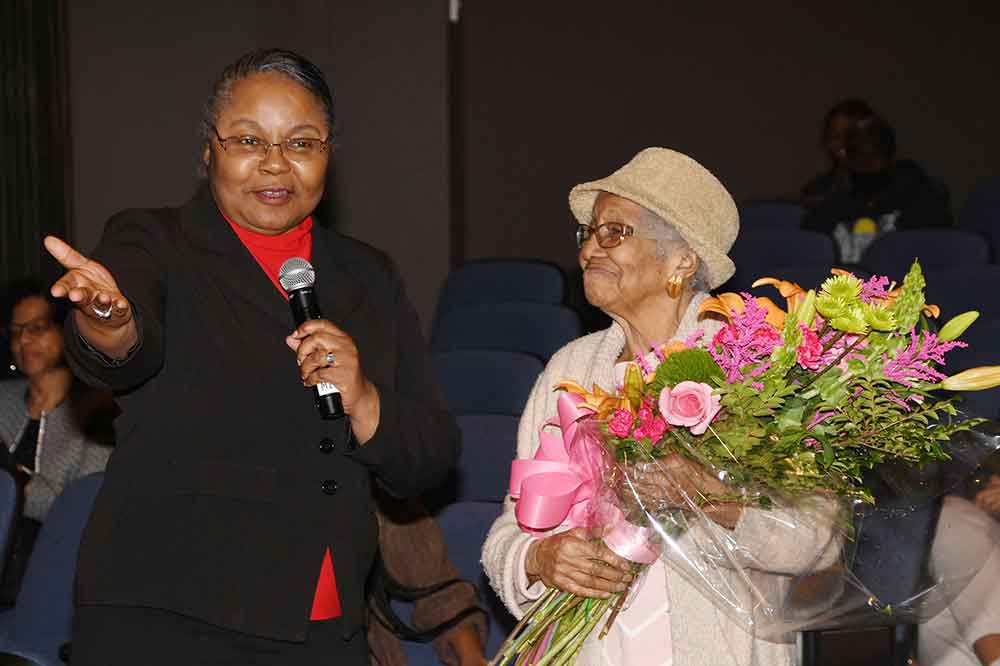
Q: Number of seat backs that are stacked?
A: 5